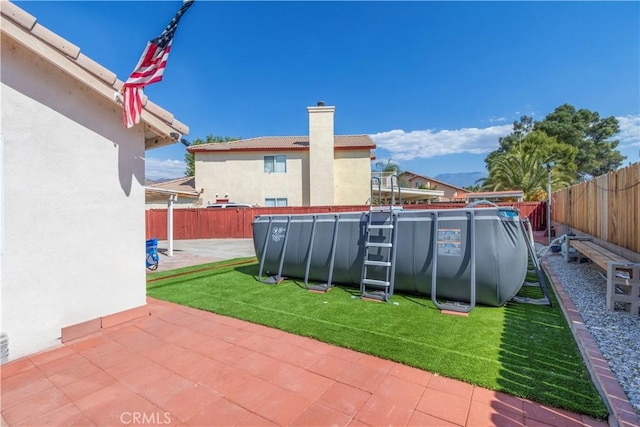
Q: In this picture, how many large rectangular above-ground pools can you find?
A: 1